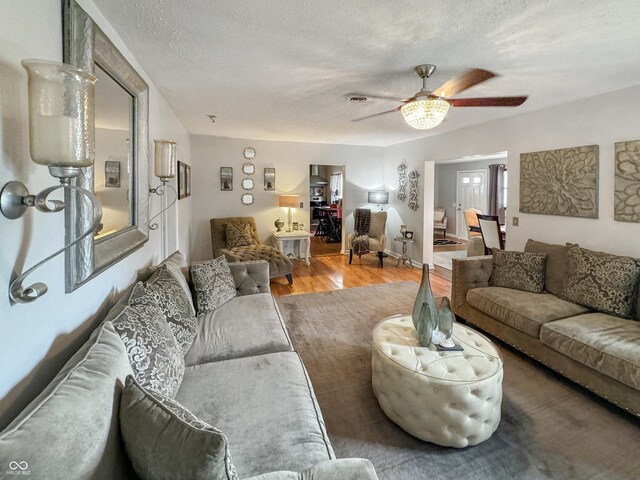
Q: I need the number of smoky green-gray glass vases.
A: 3